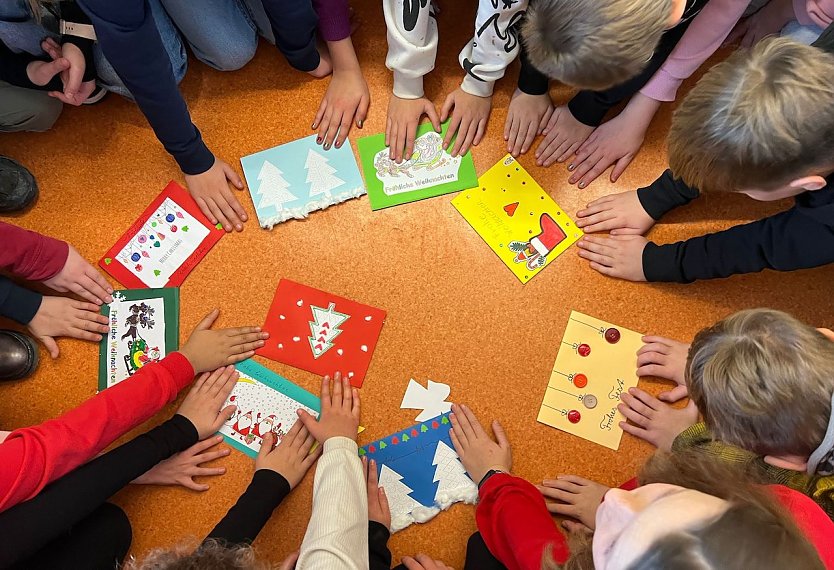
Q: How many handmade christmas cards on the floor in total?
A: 9